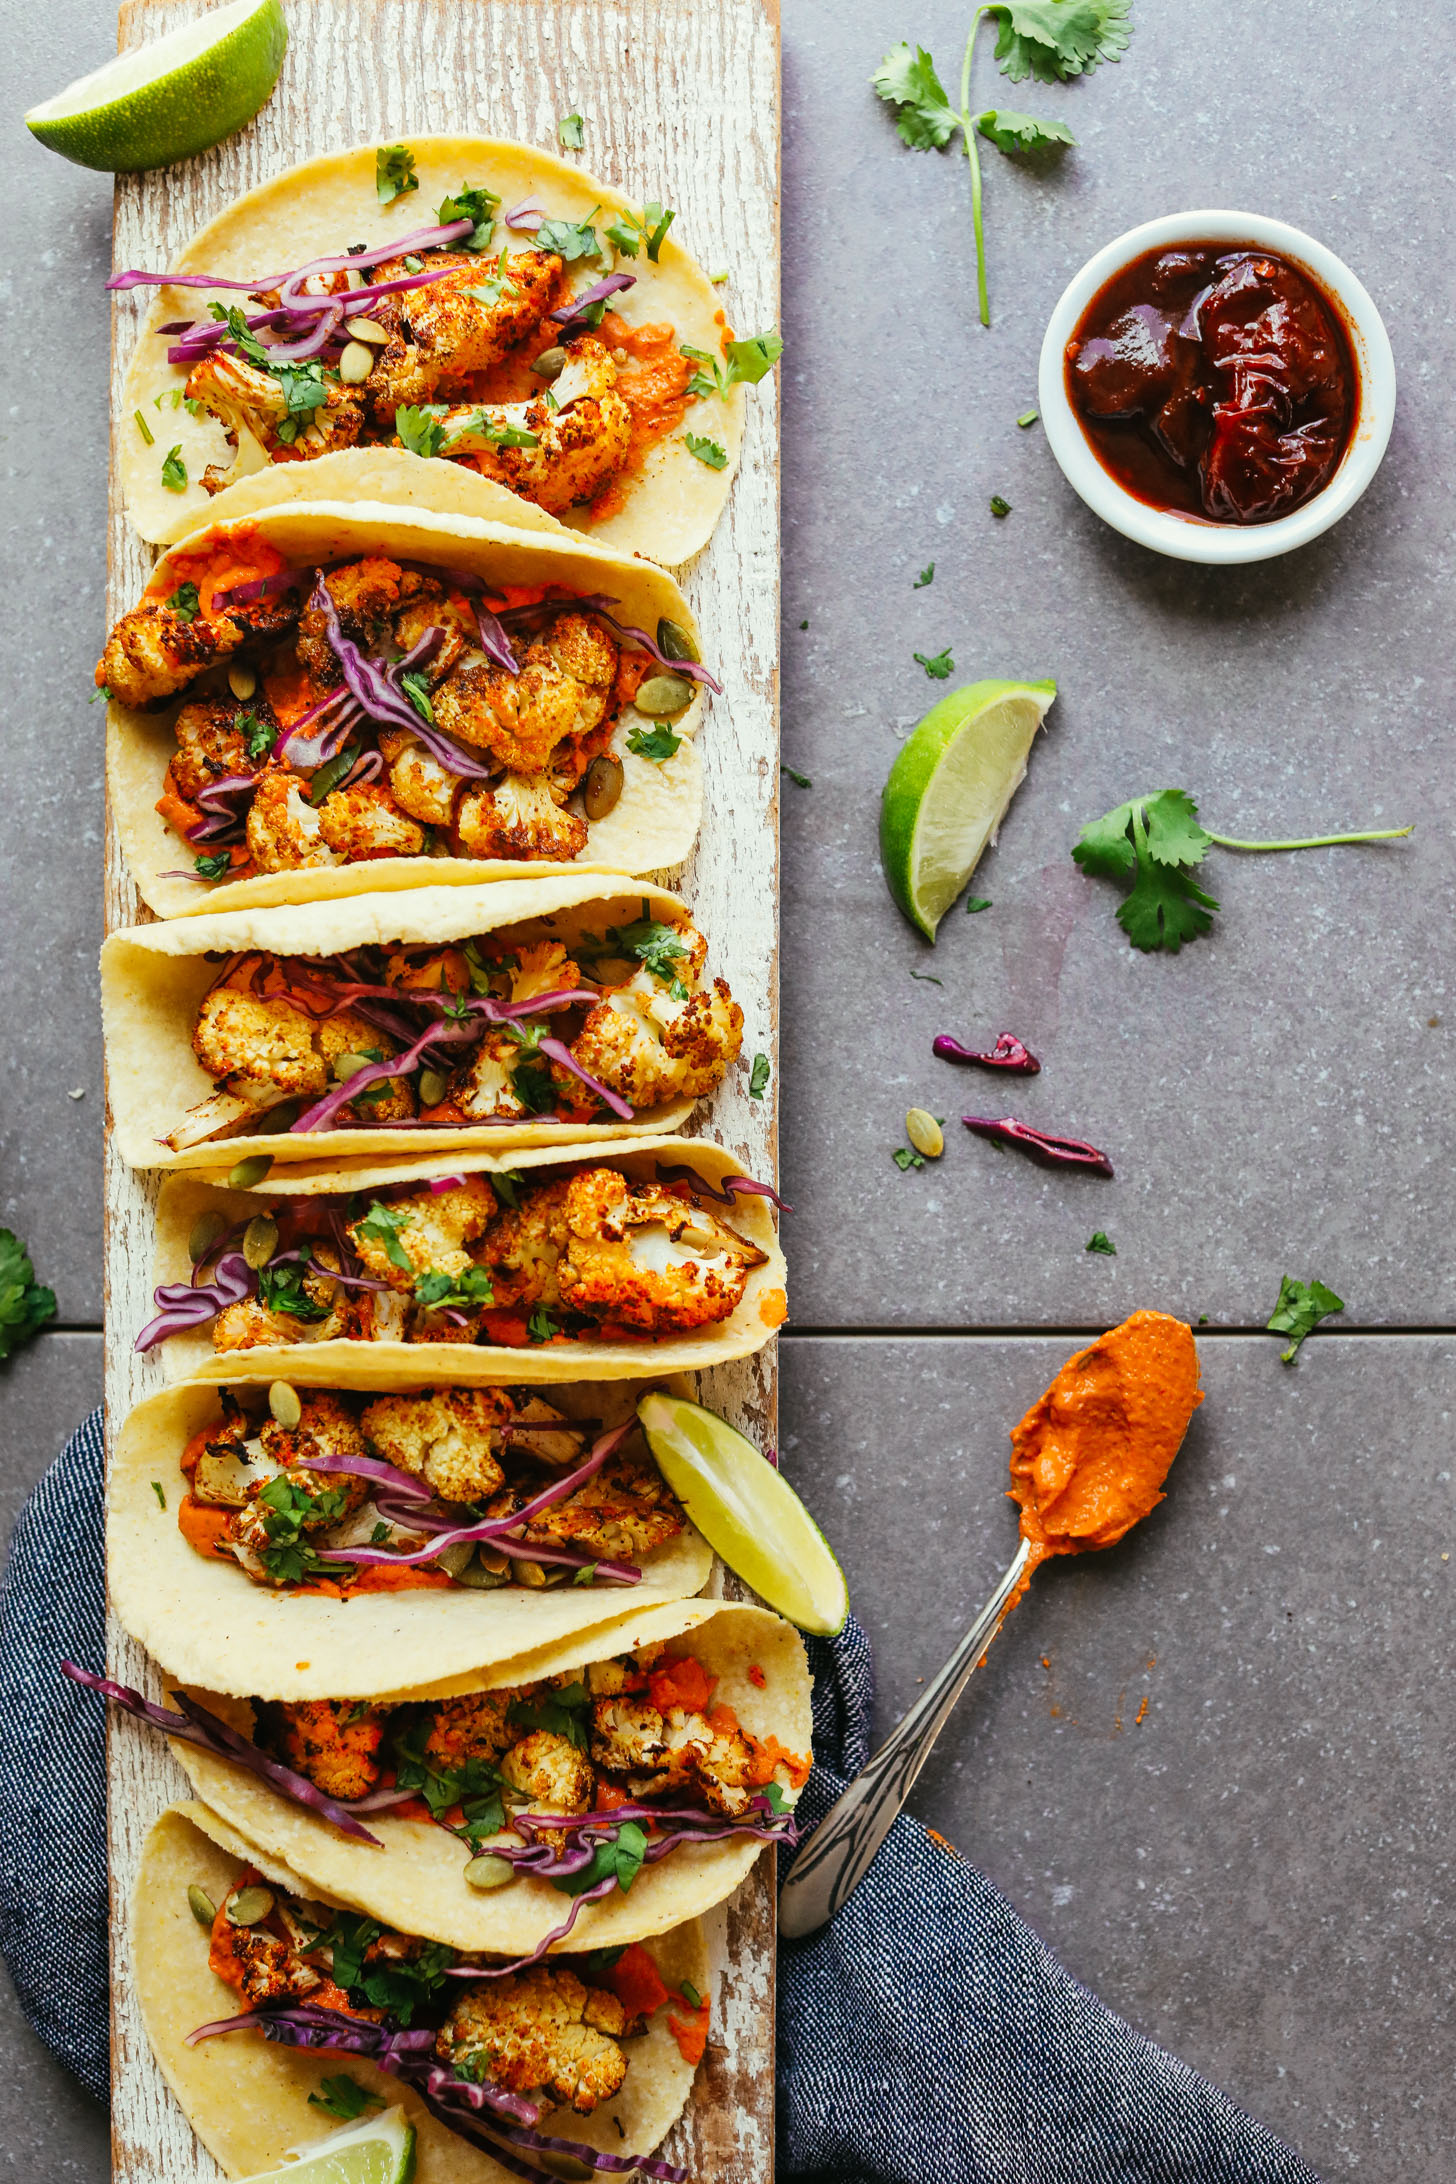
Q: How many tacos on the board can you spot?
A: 7